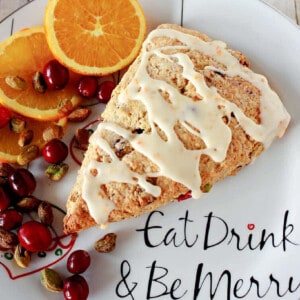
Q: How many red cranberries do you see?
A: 11